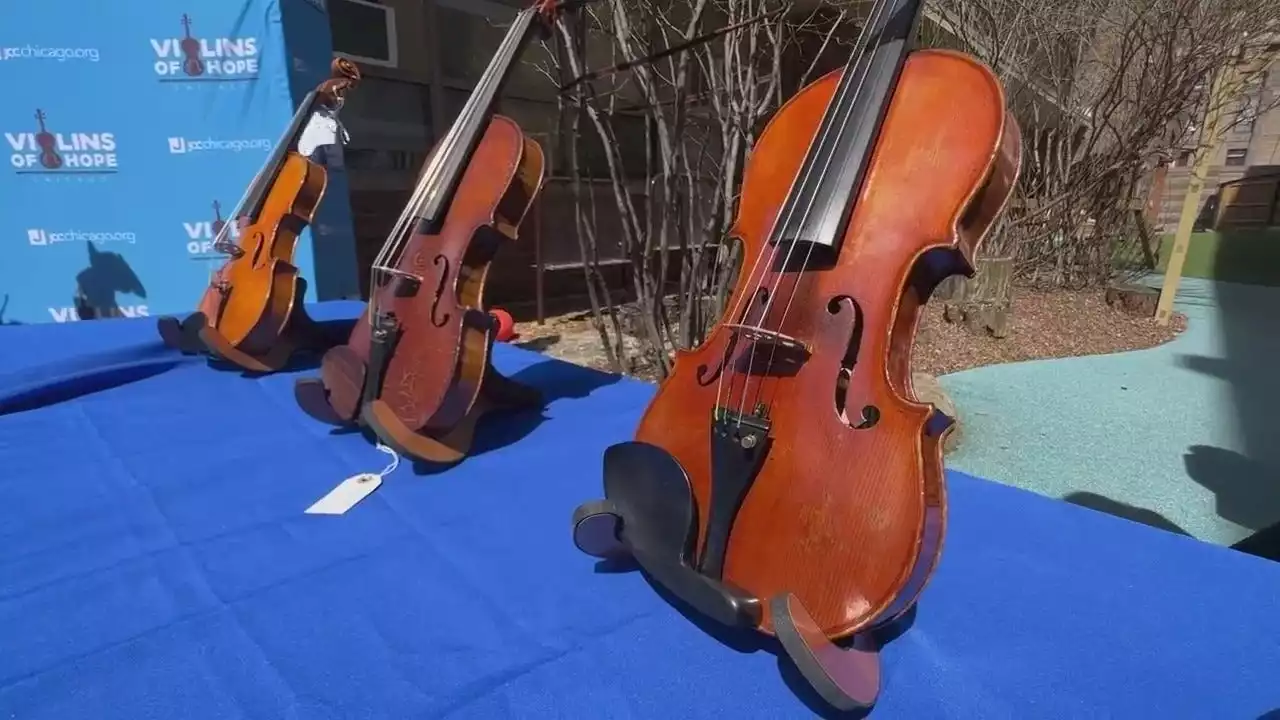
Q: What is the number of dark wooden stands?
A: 3